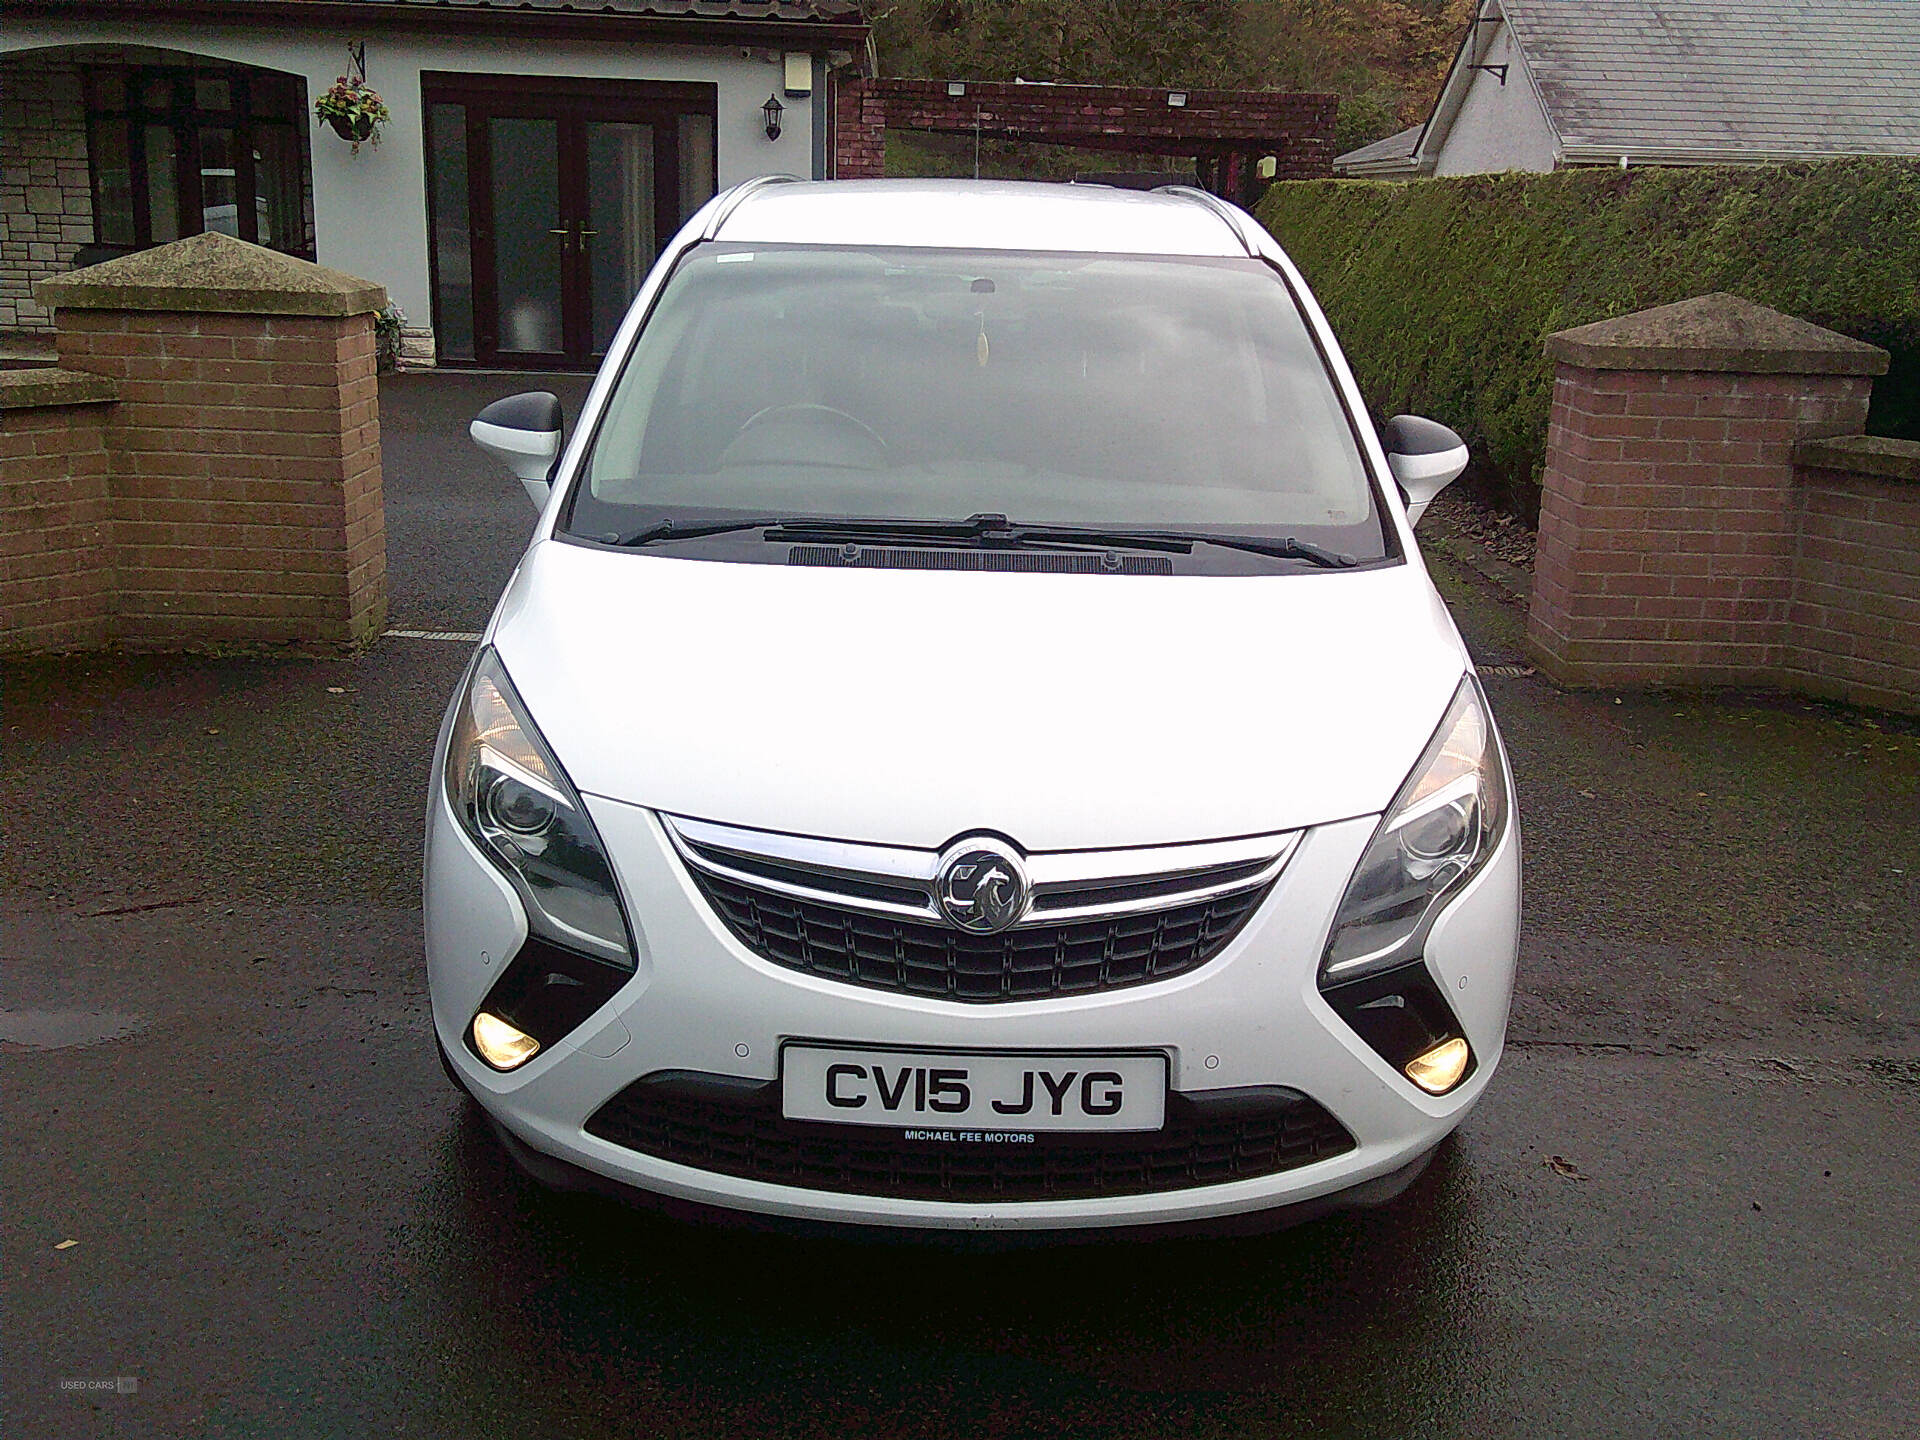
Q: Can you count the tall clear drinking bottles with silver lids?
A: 0